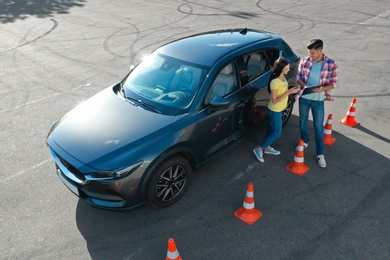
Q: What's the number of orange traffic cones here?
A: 5